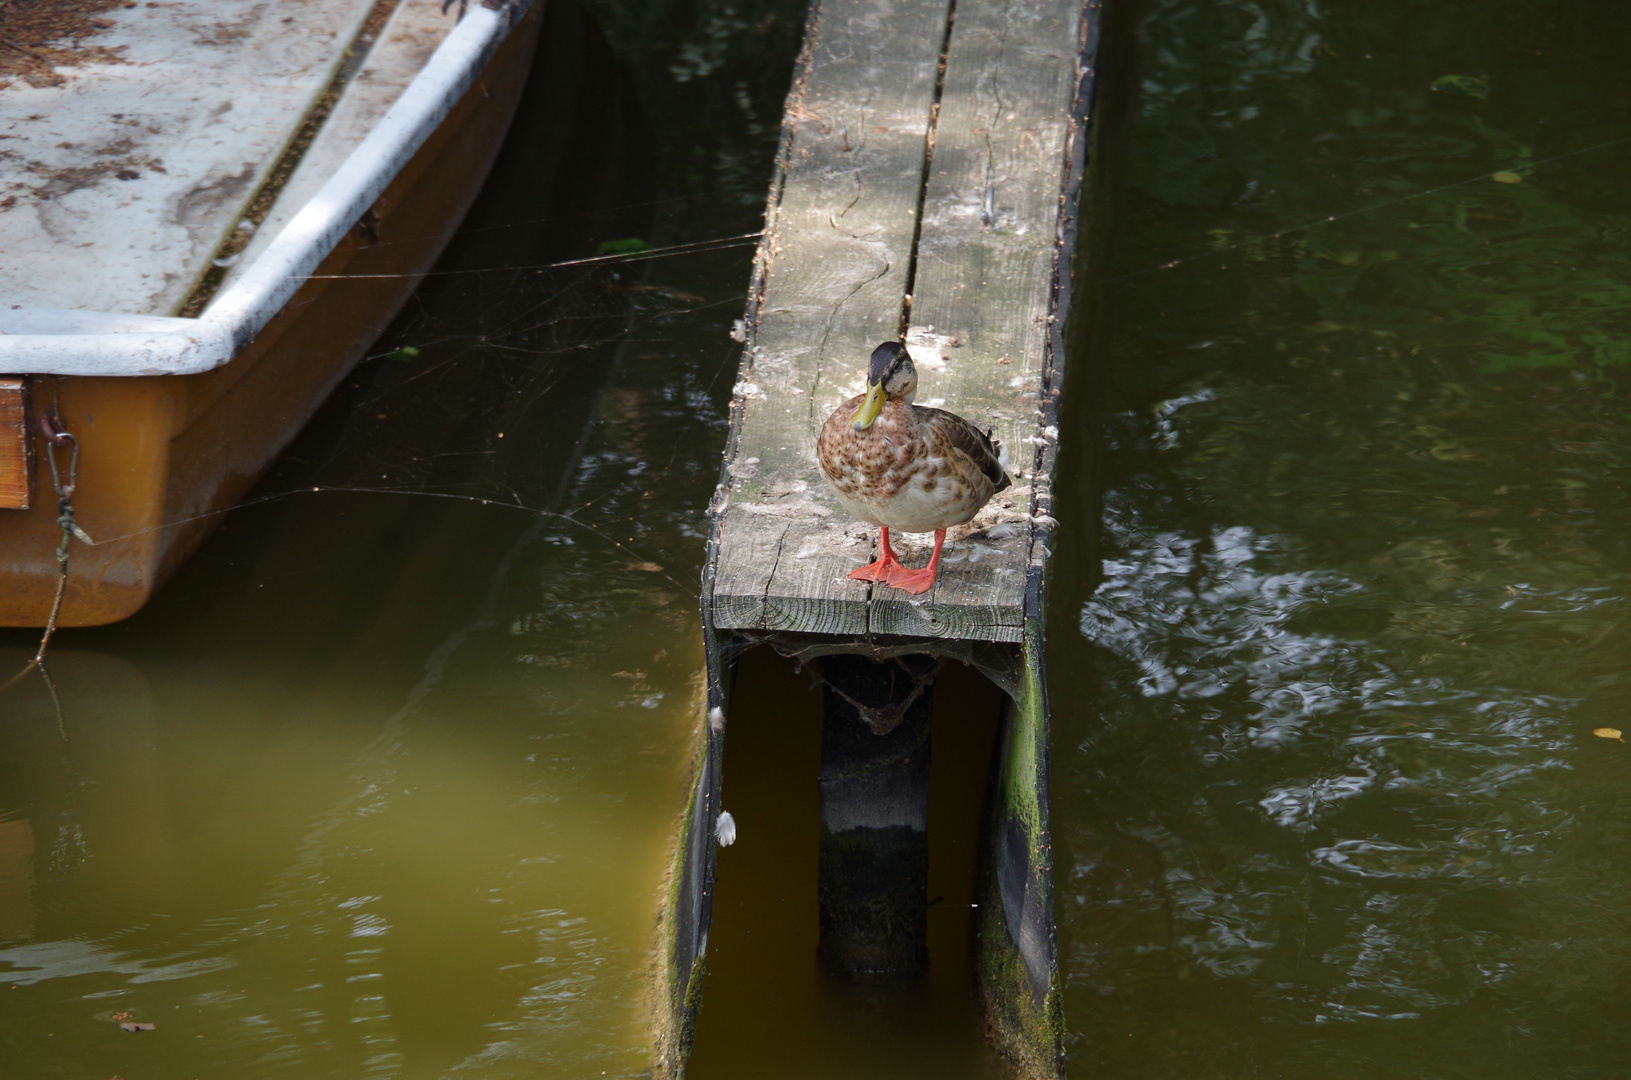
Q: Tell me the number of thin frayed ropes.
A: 1